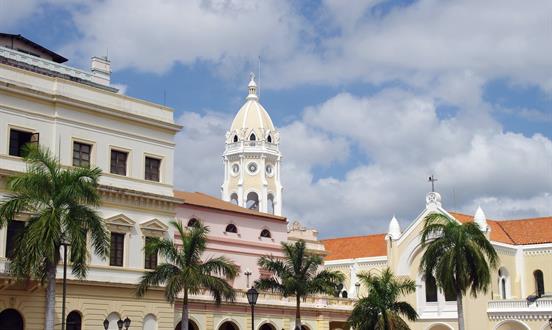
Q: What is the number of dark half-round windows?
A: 3